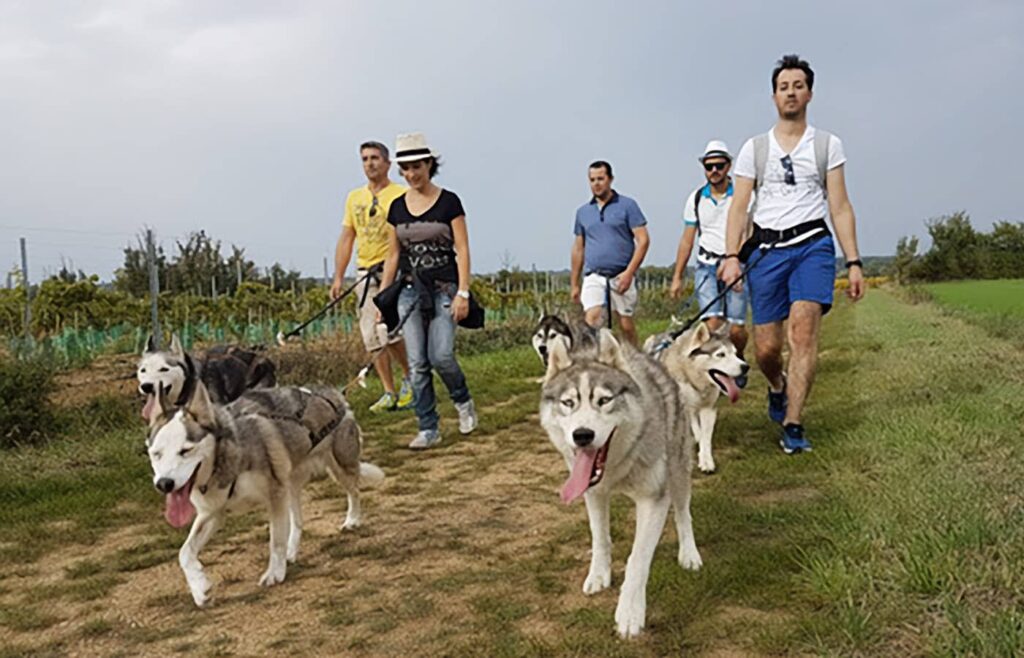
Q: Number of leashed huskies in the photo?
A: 5